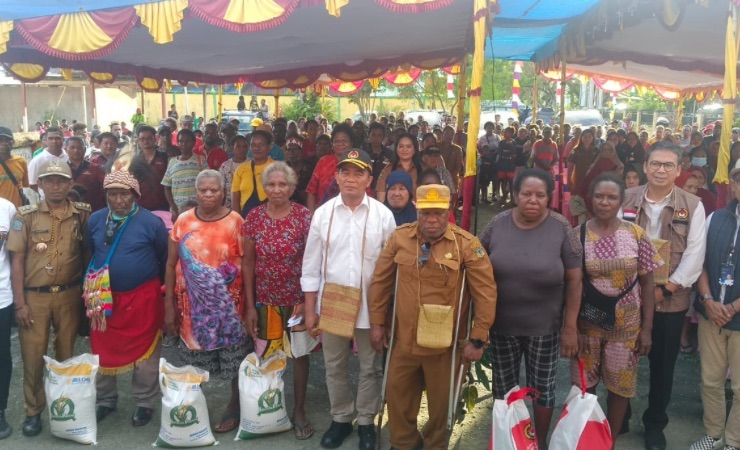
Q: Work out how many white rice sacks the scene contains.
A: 3